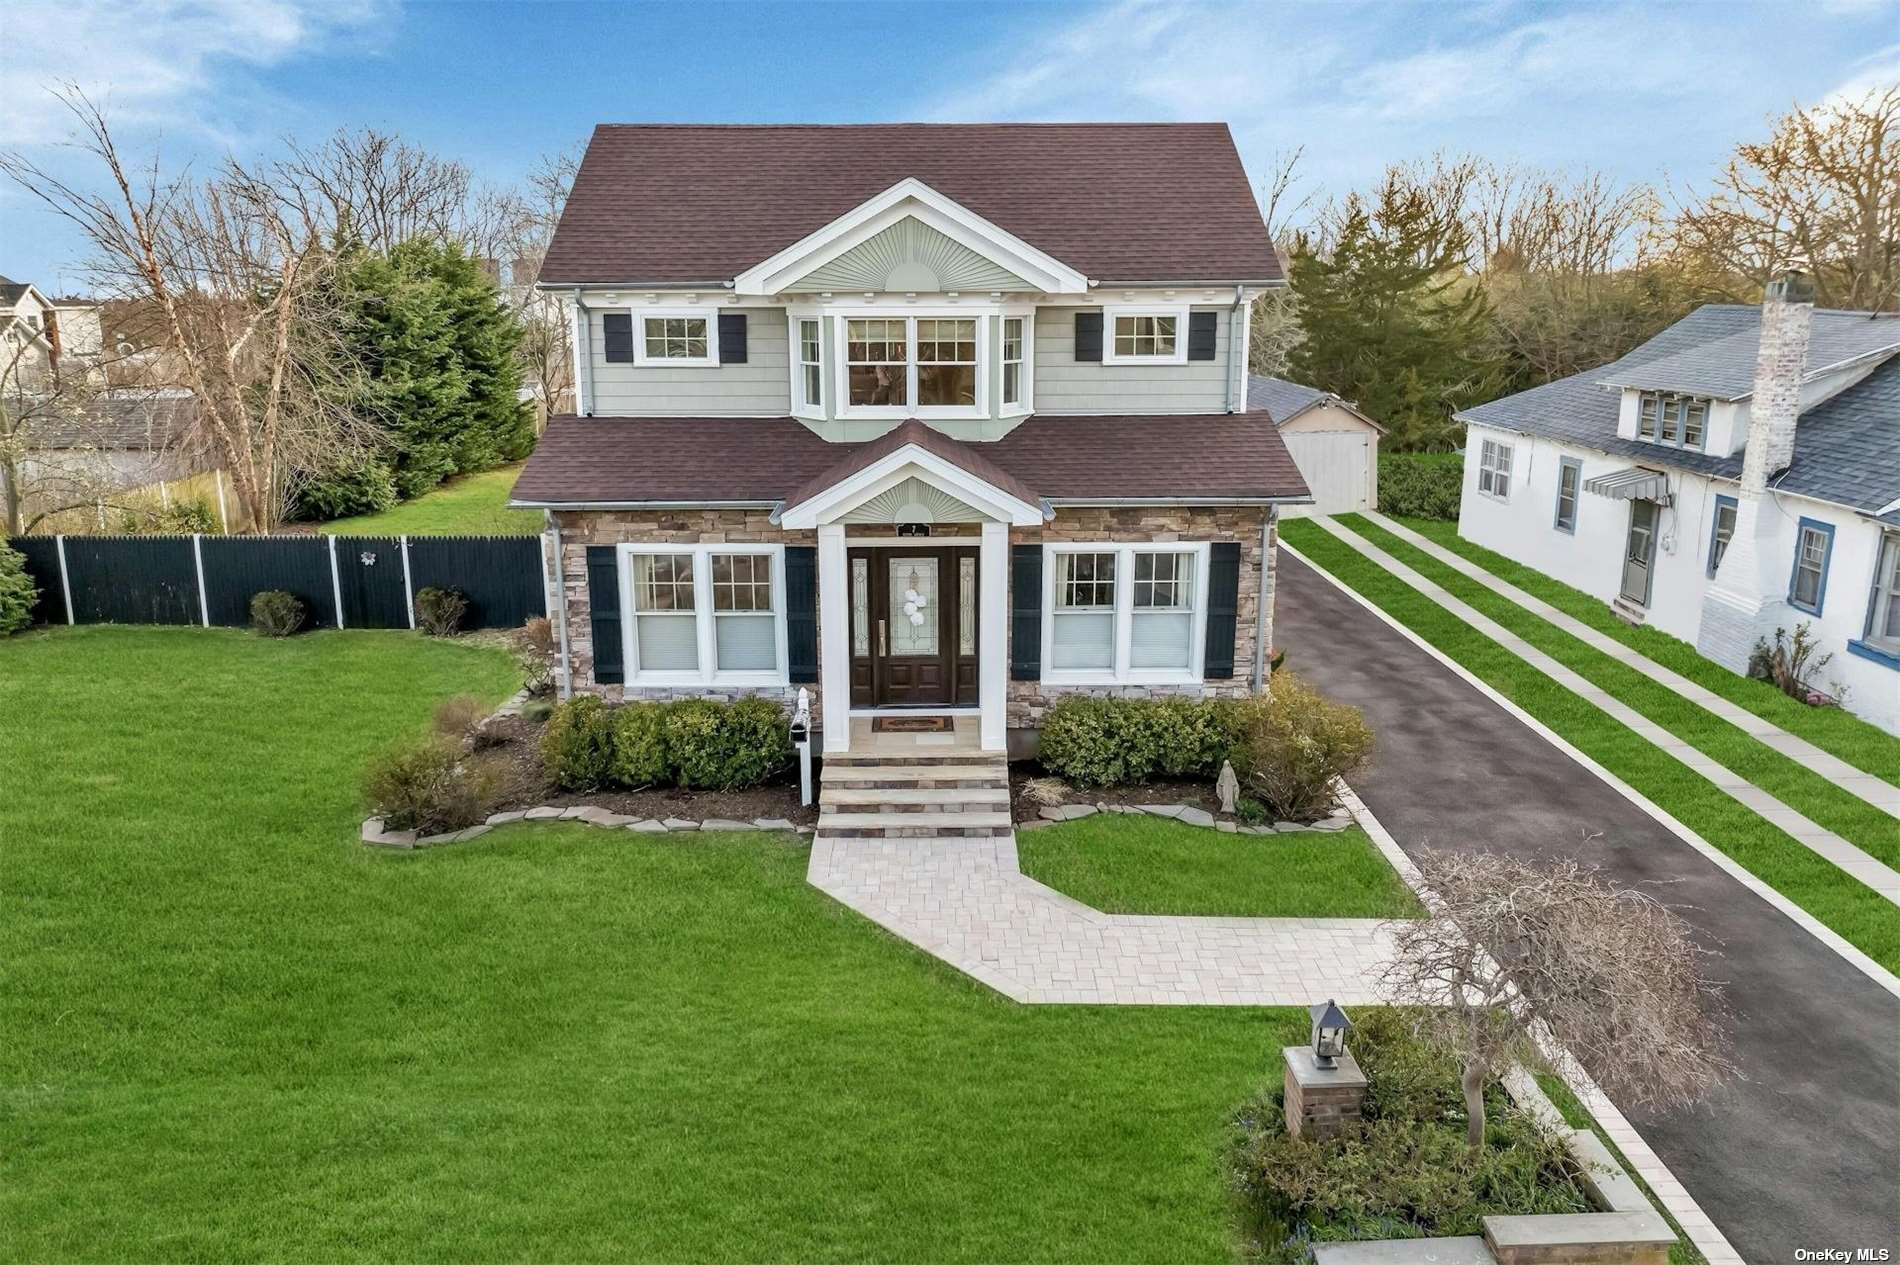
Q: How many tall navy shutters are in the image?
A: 4